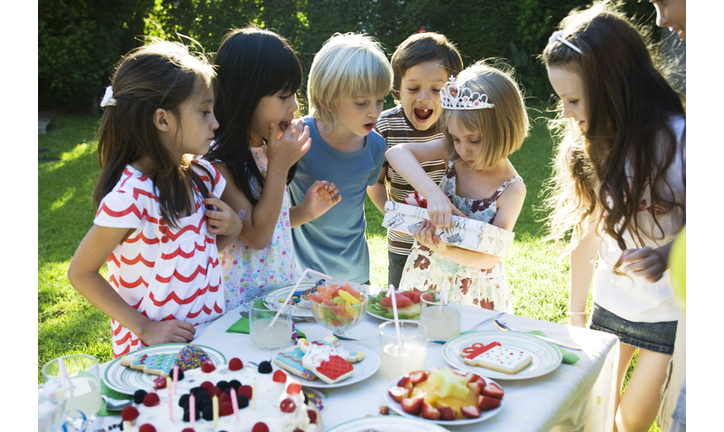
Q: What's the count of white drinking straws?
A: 4